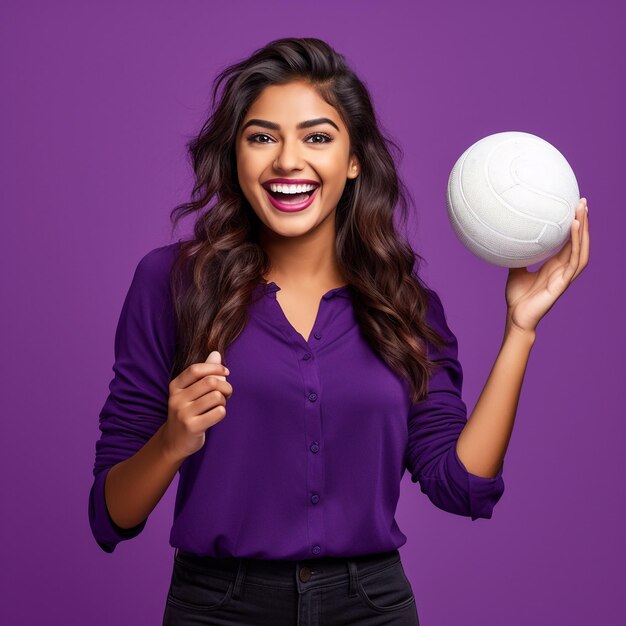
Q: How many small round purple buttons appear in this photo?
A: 6